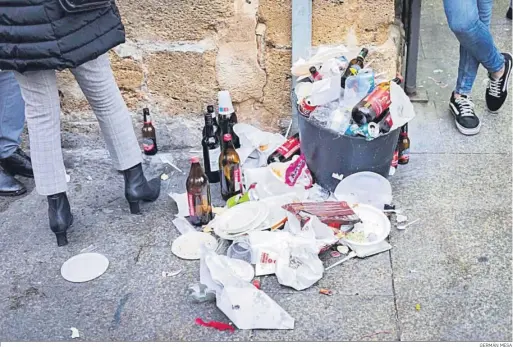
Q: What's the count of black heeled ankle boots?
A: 2